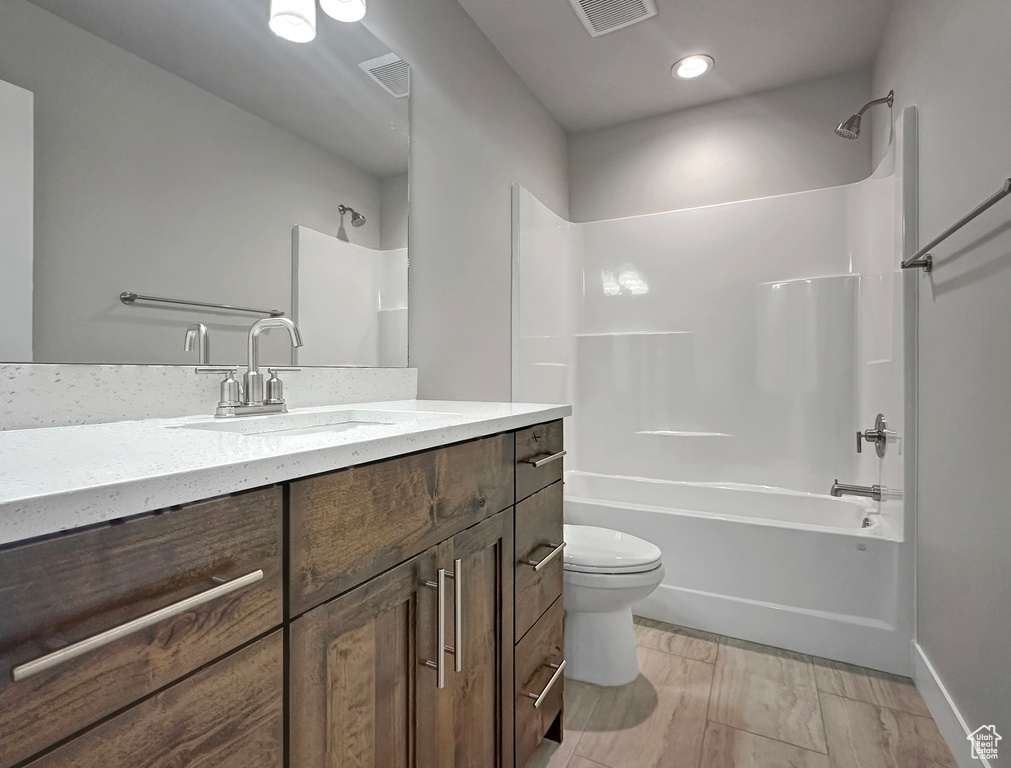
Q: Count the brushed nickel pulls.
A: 6